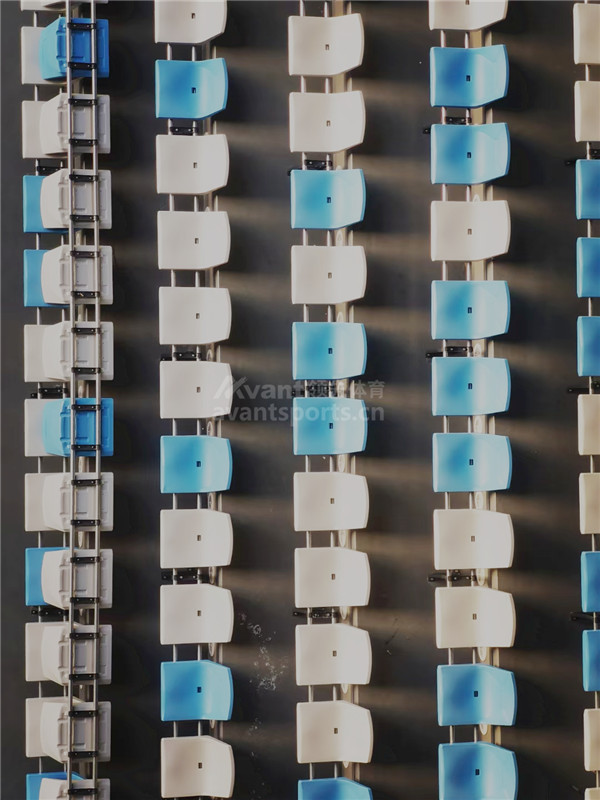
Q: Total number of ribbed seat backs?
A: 11